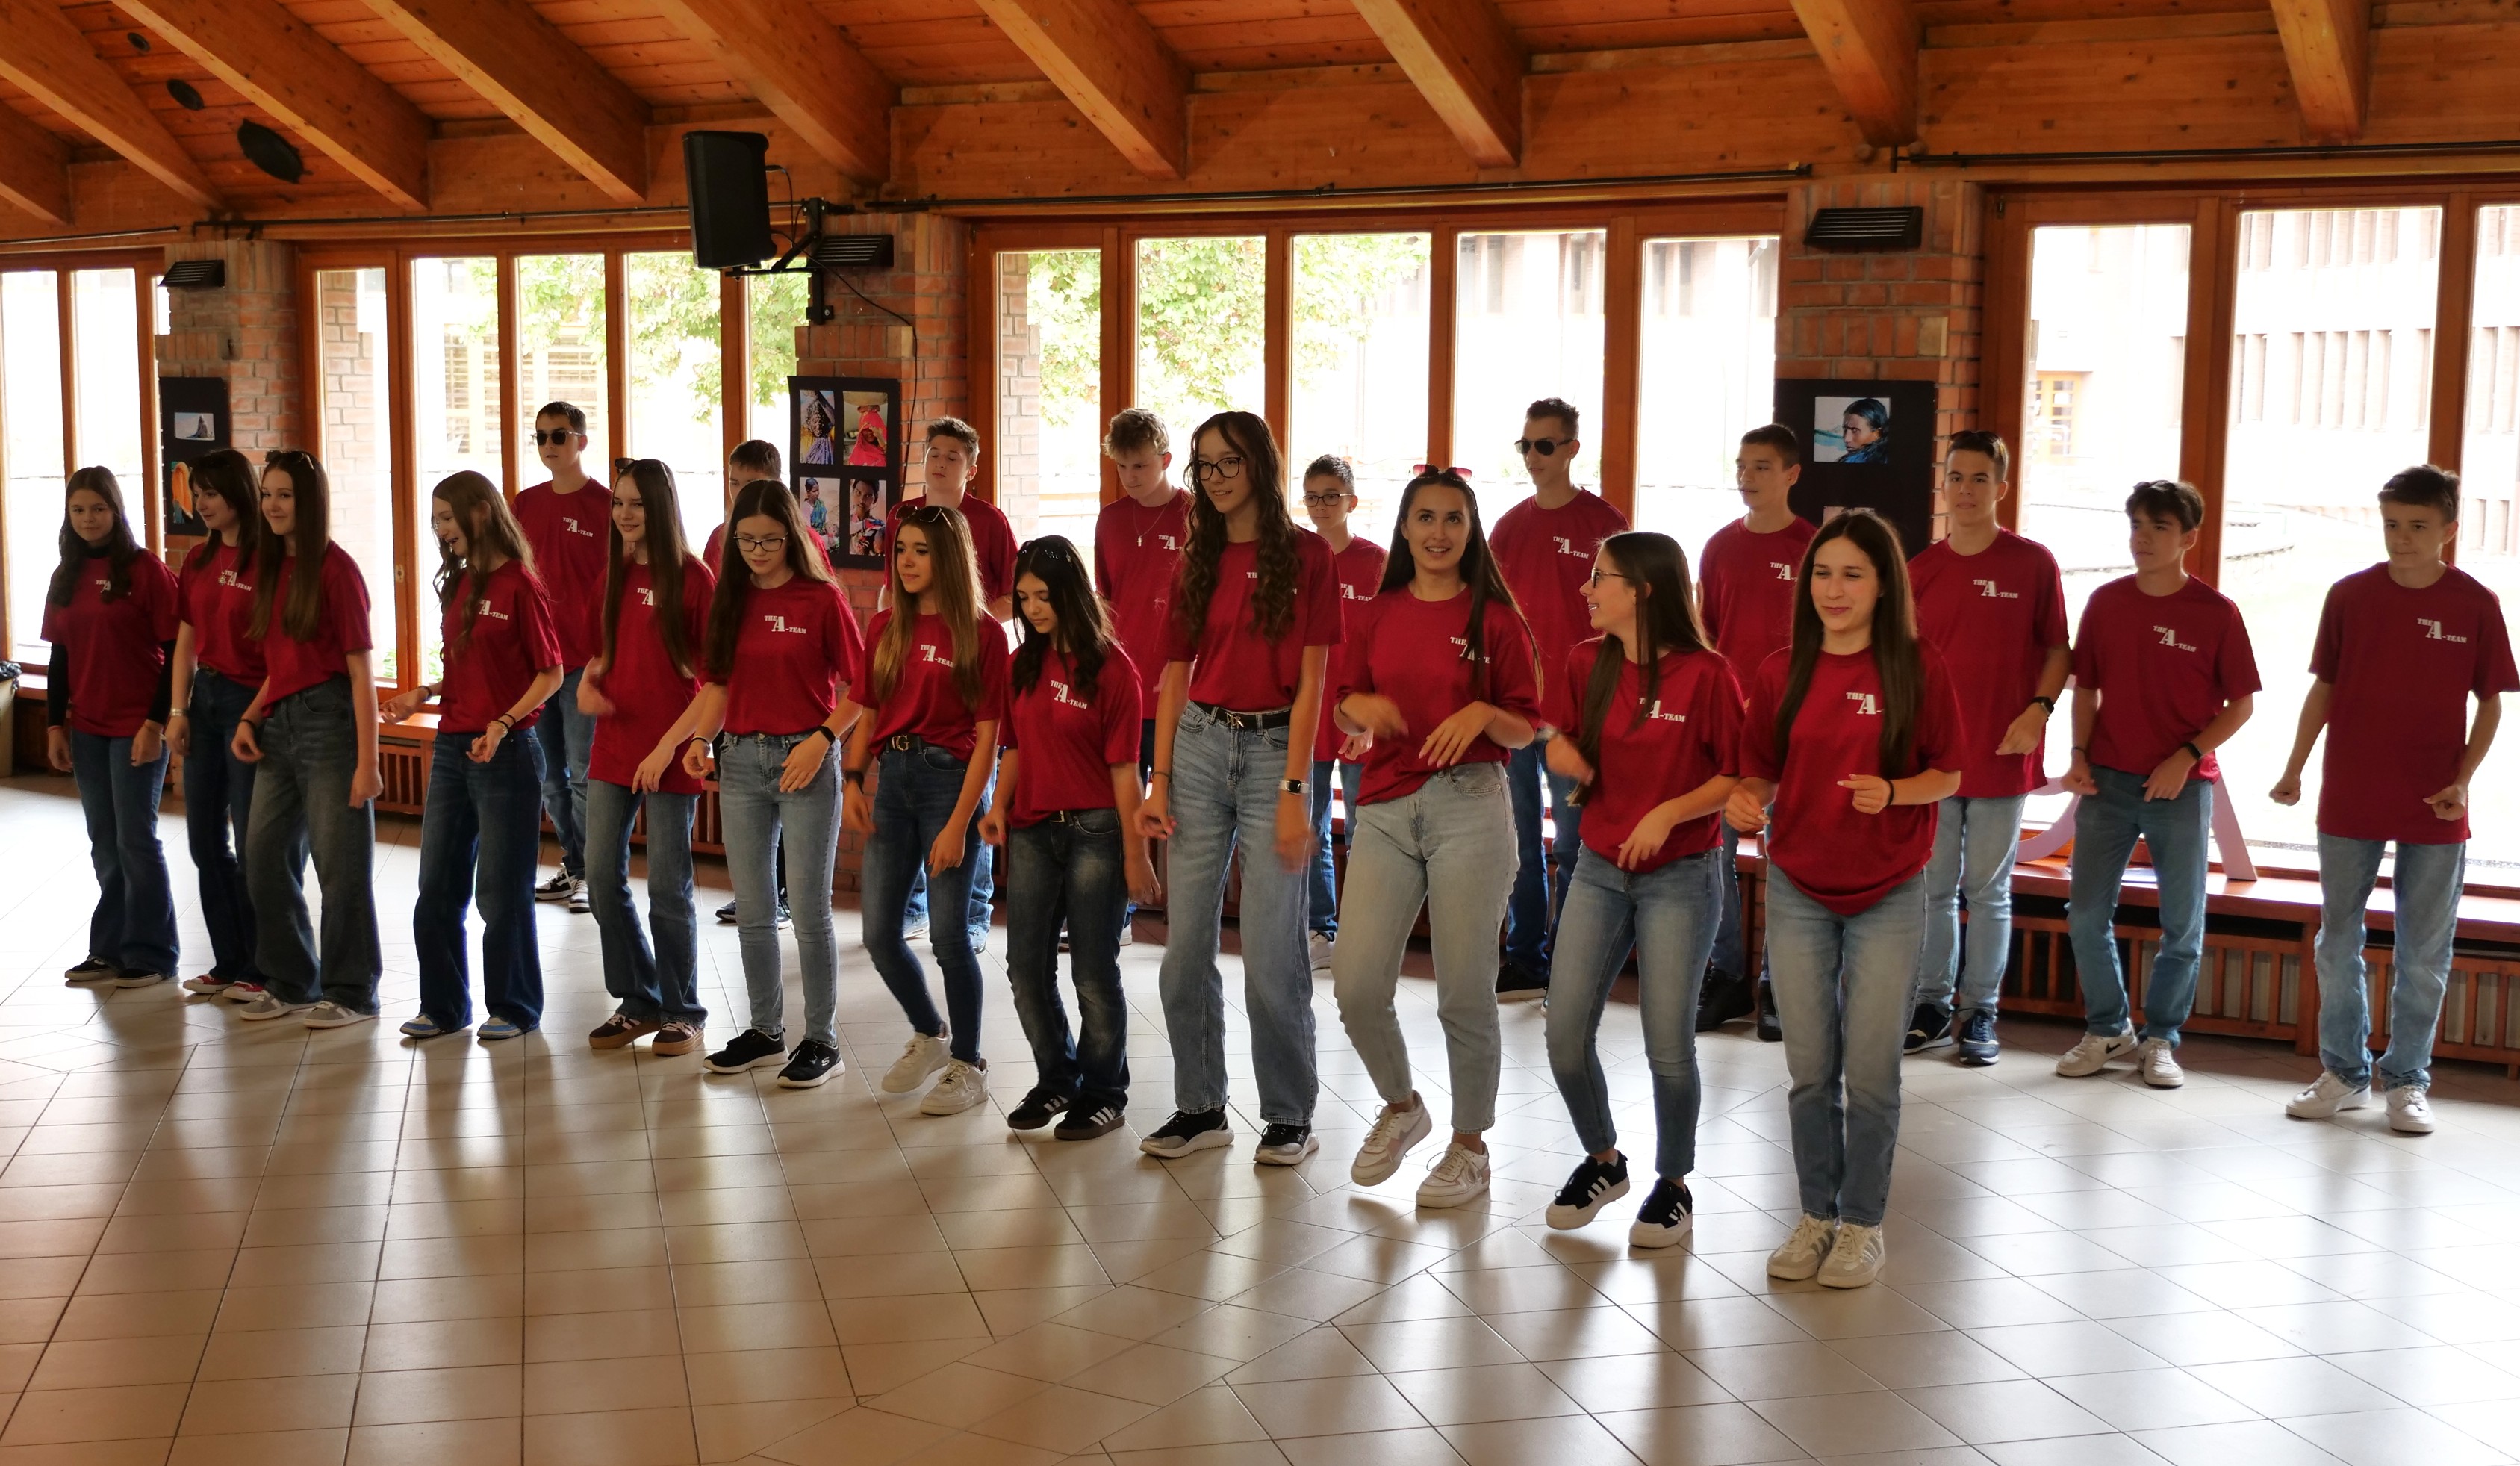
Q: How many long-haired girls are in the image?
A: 12